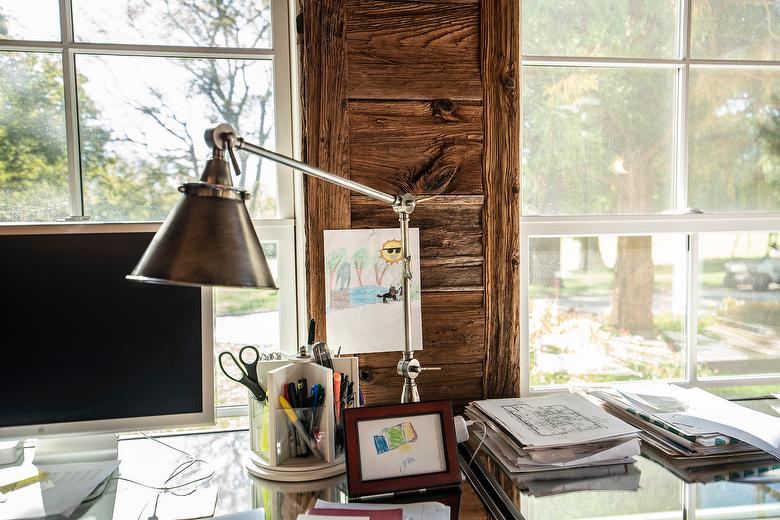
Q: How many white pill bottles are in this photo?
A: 0